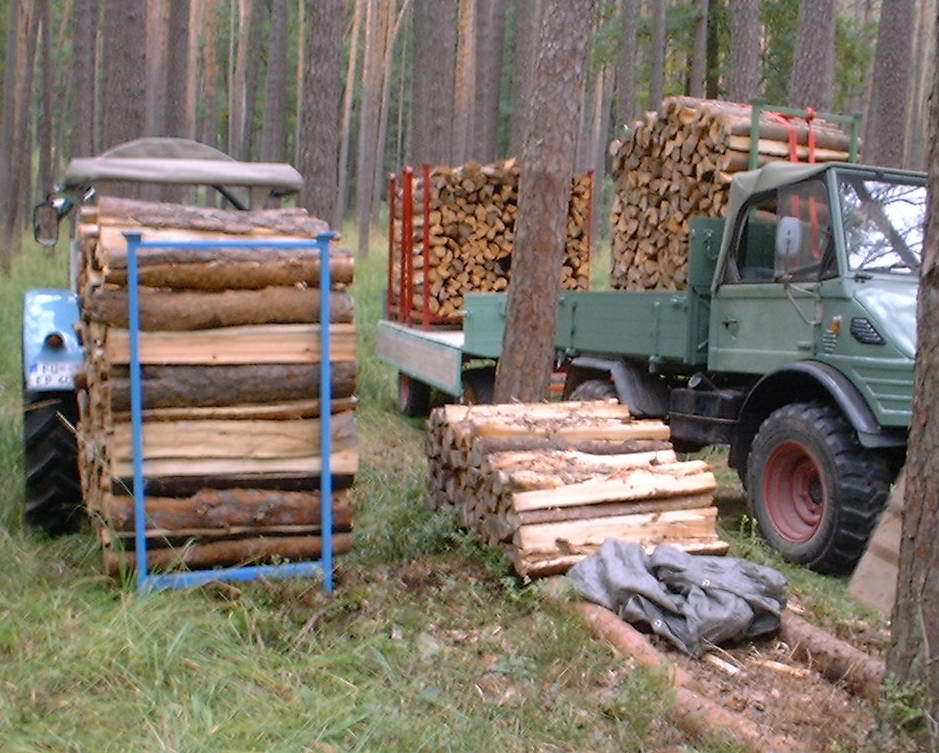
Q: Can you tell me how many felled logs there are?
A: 2